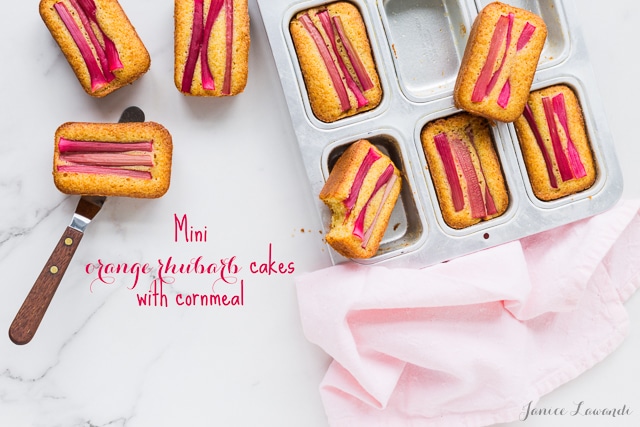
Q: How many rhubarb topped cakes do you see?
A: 8